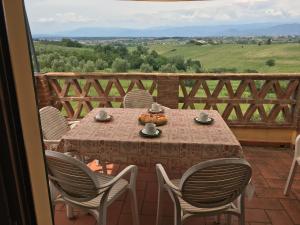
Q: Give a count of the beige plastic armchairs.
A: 5